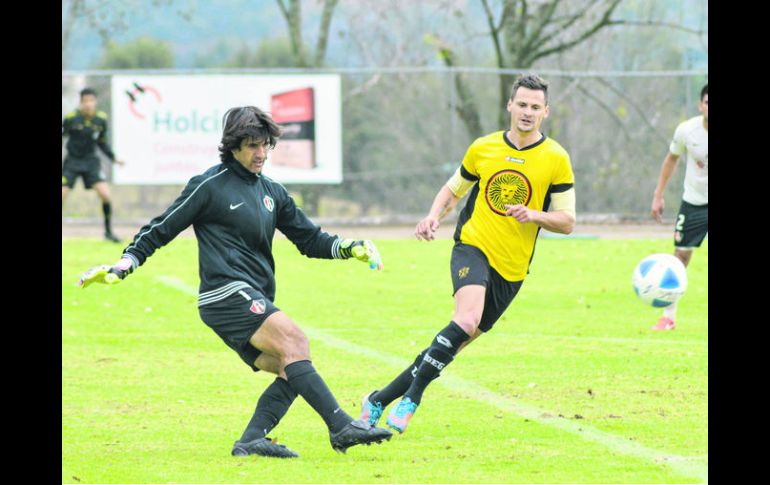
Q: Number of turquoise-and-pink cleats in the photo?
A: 2